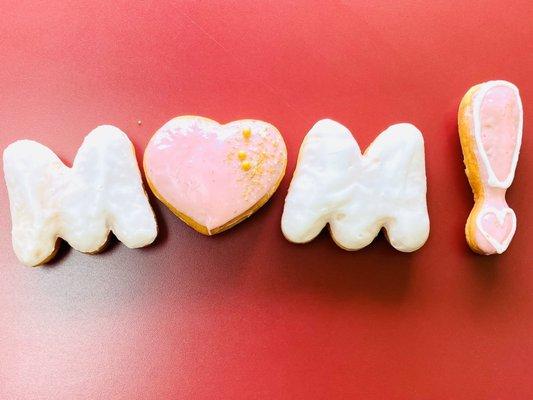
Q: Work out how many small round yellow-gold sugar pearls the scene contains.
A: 3